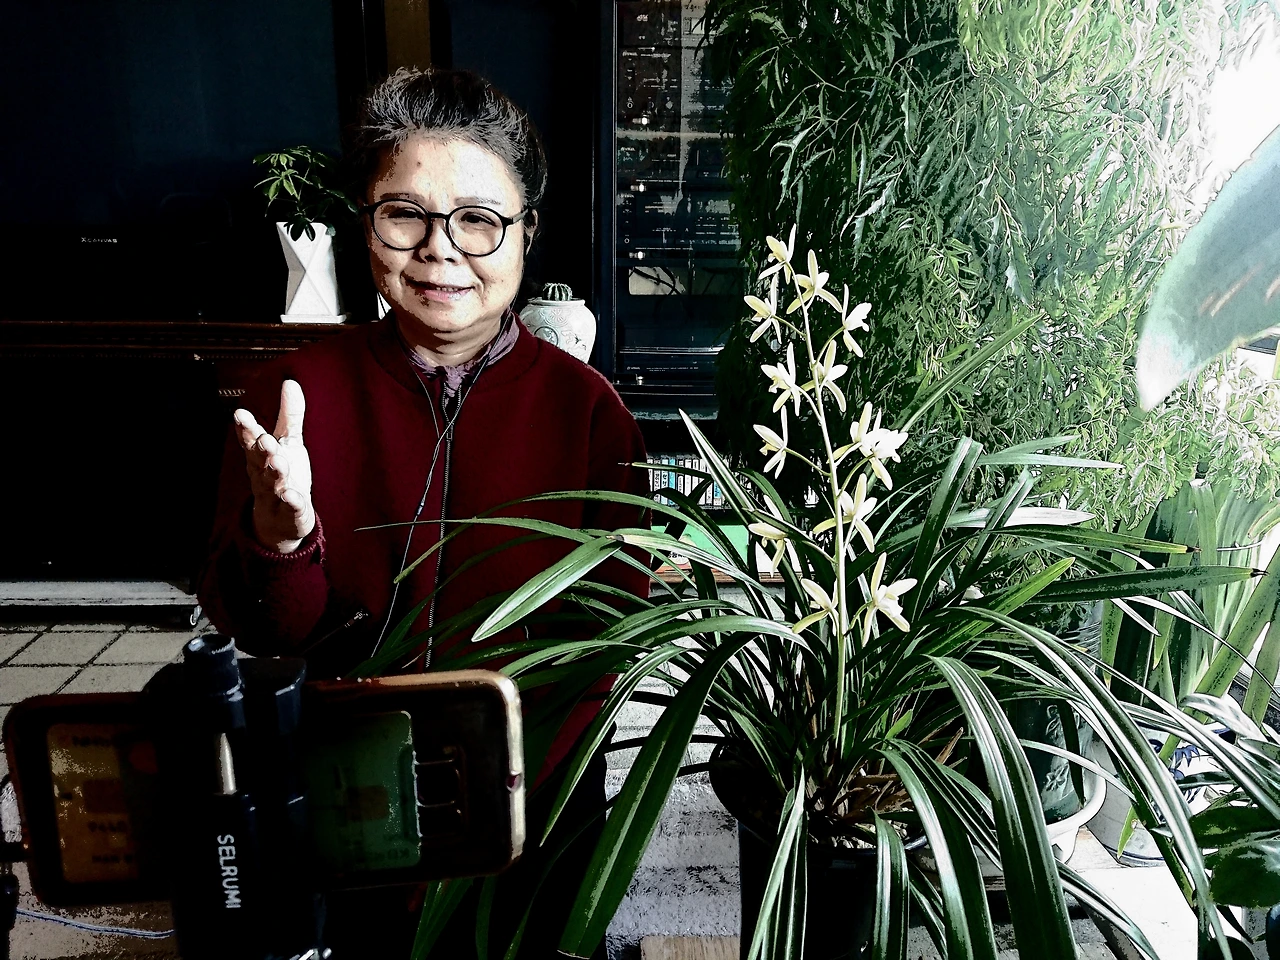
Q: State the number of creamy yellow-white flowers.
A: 13